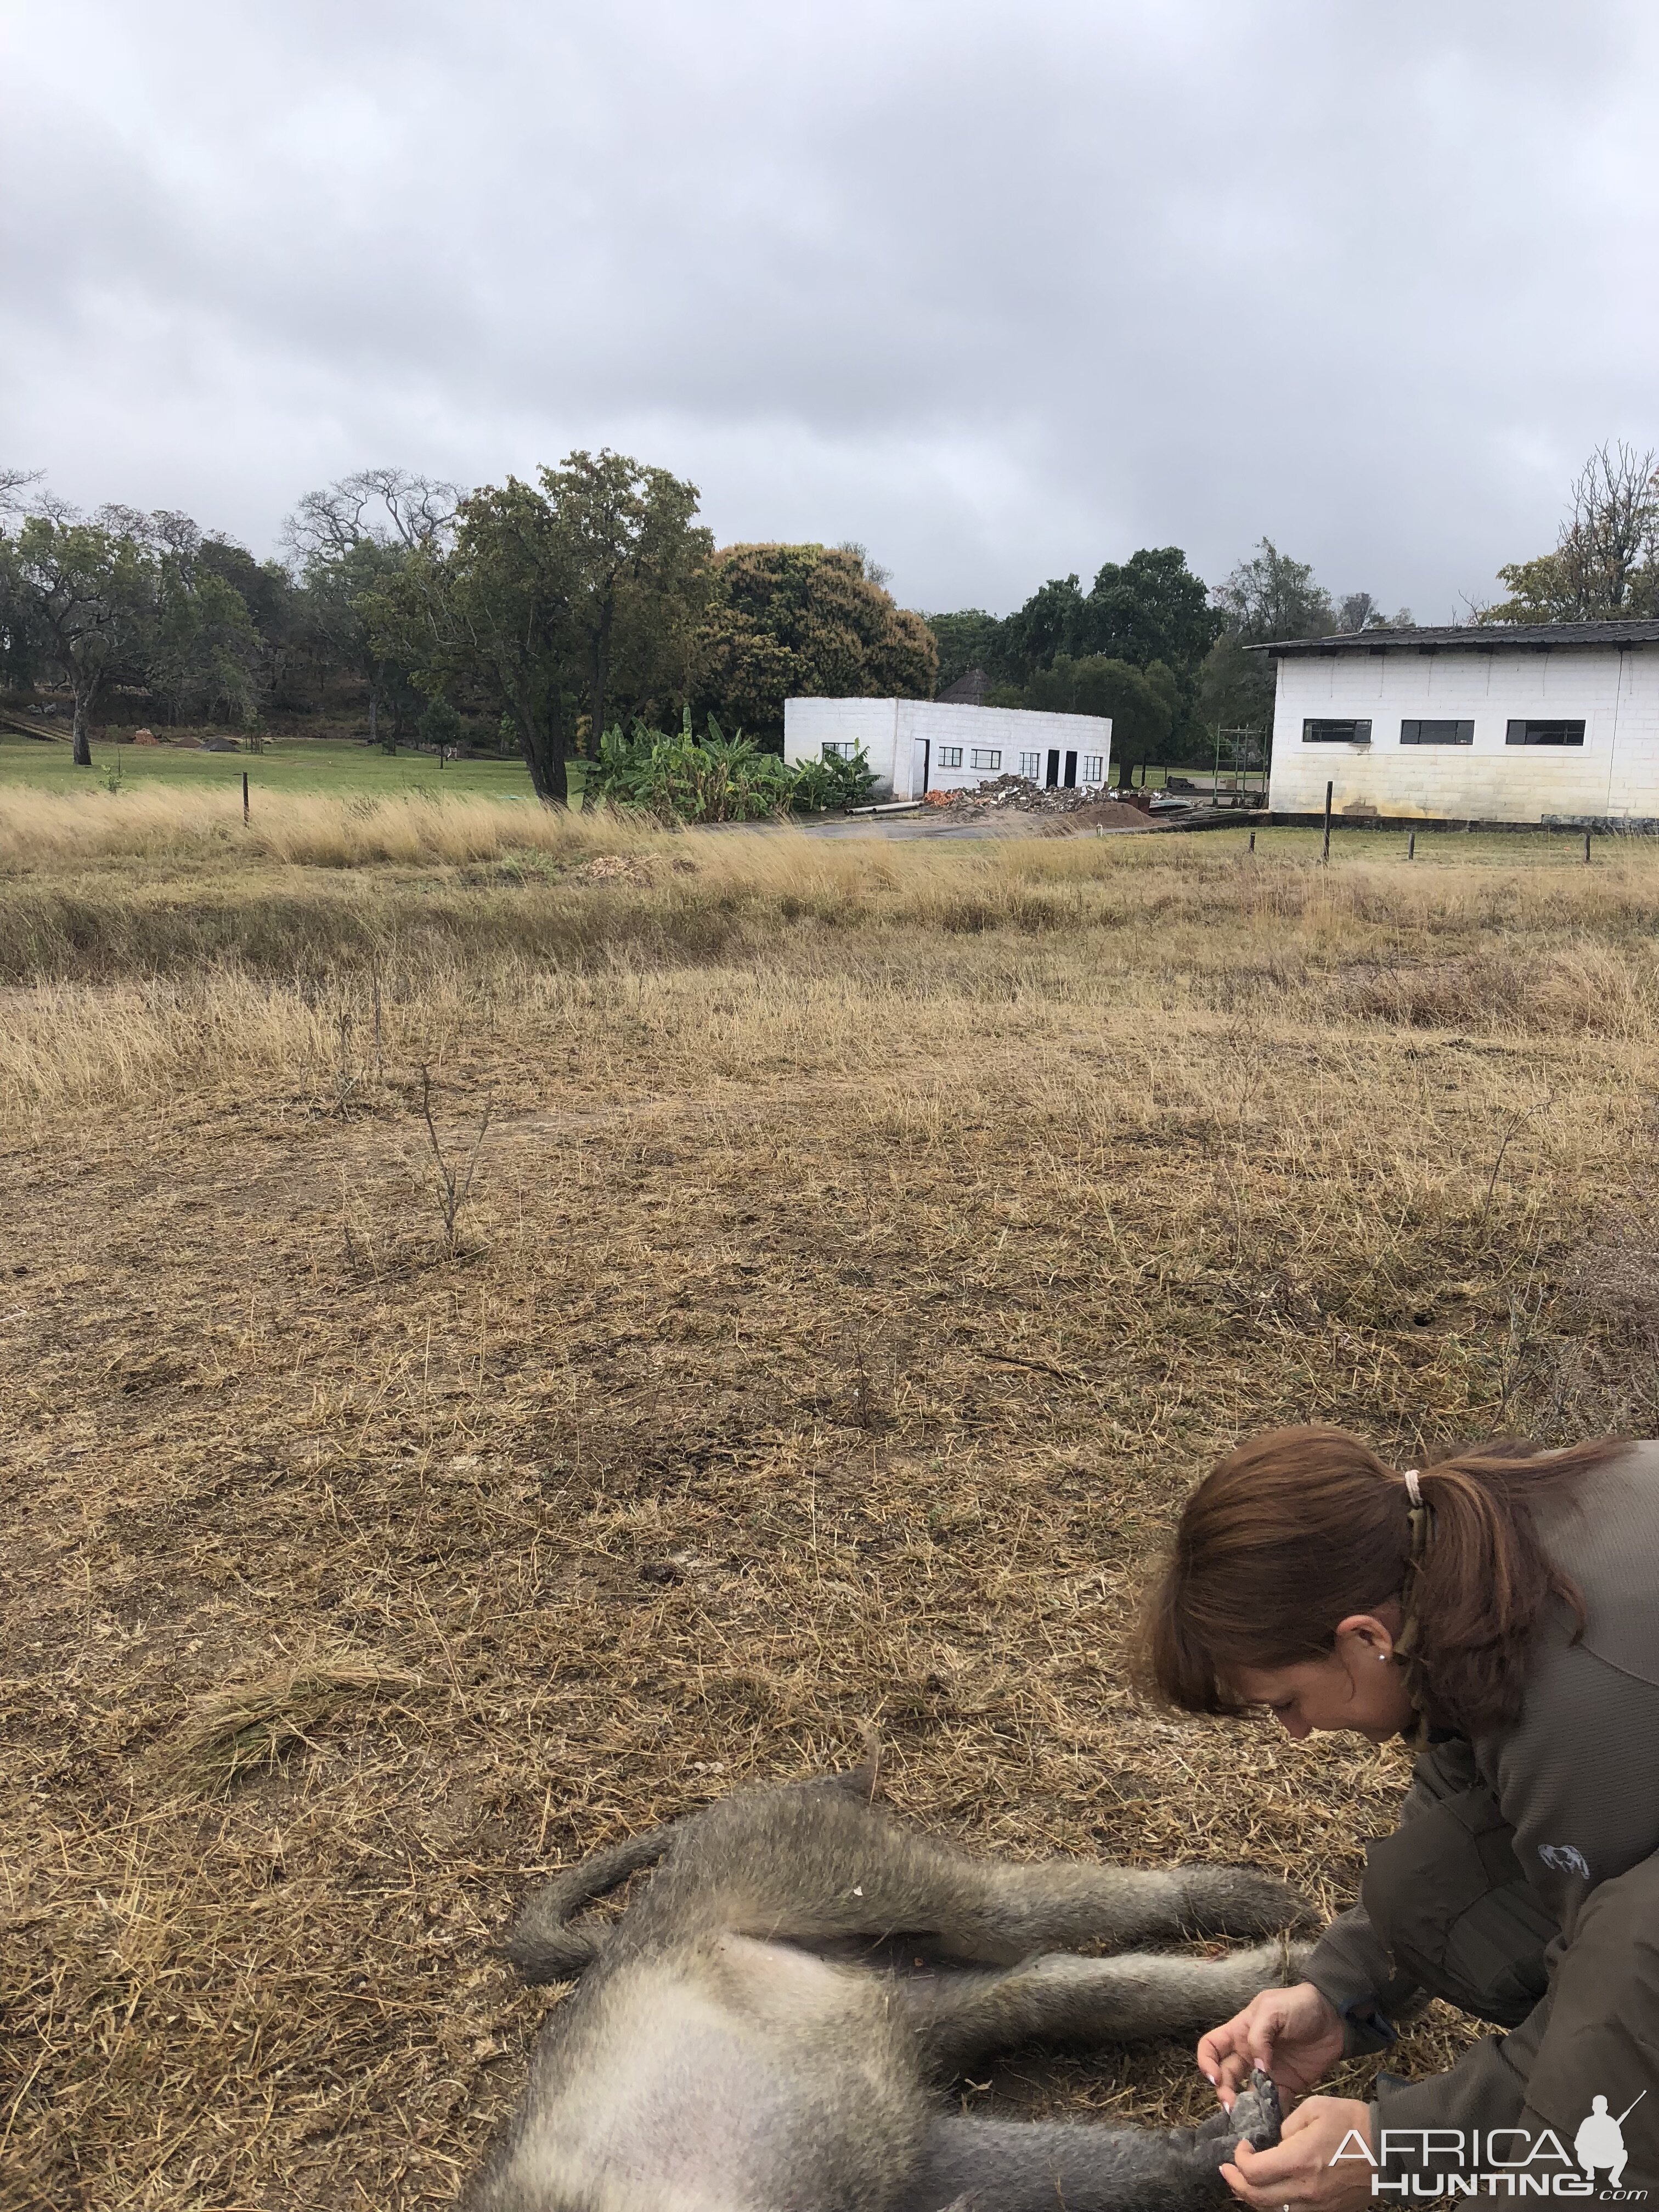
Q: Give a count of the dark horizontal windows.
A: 3